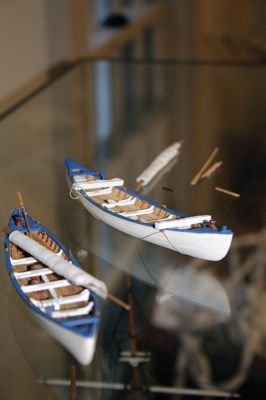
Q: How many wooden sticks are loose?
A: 3